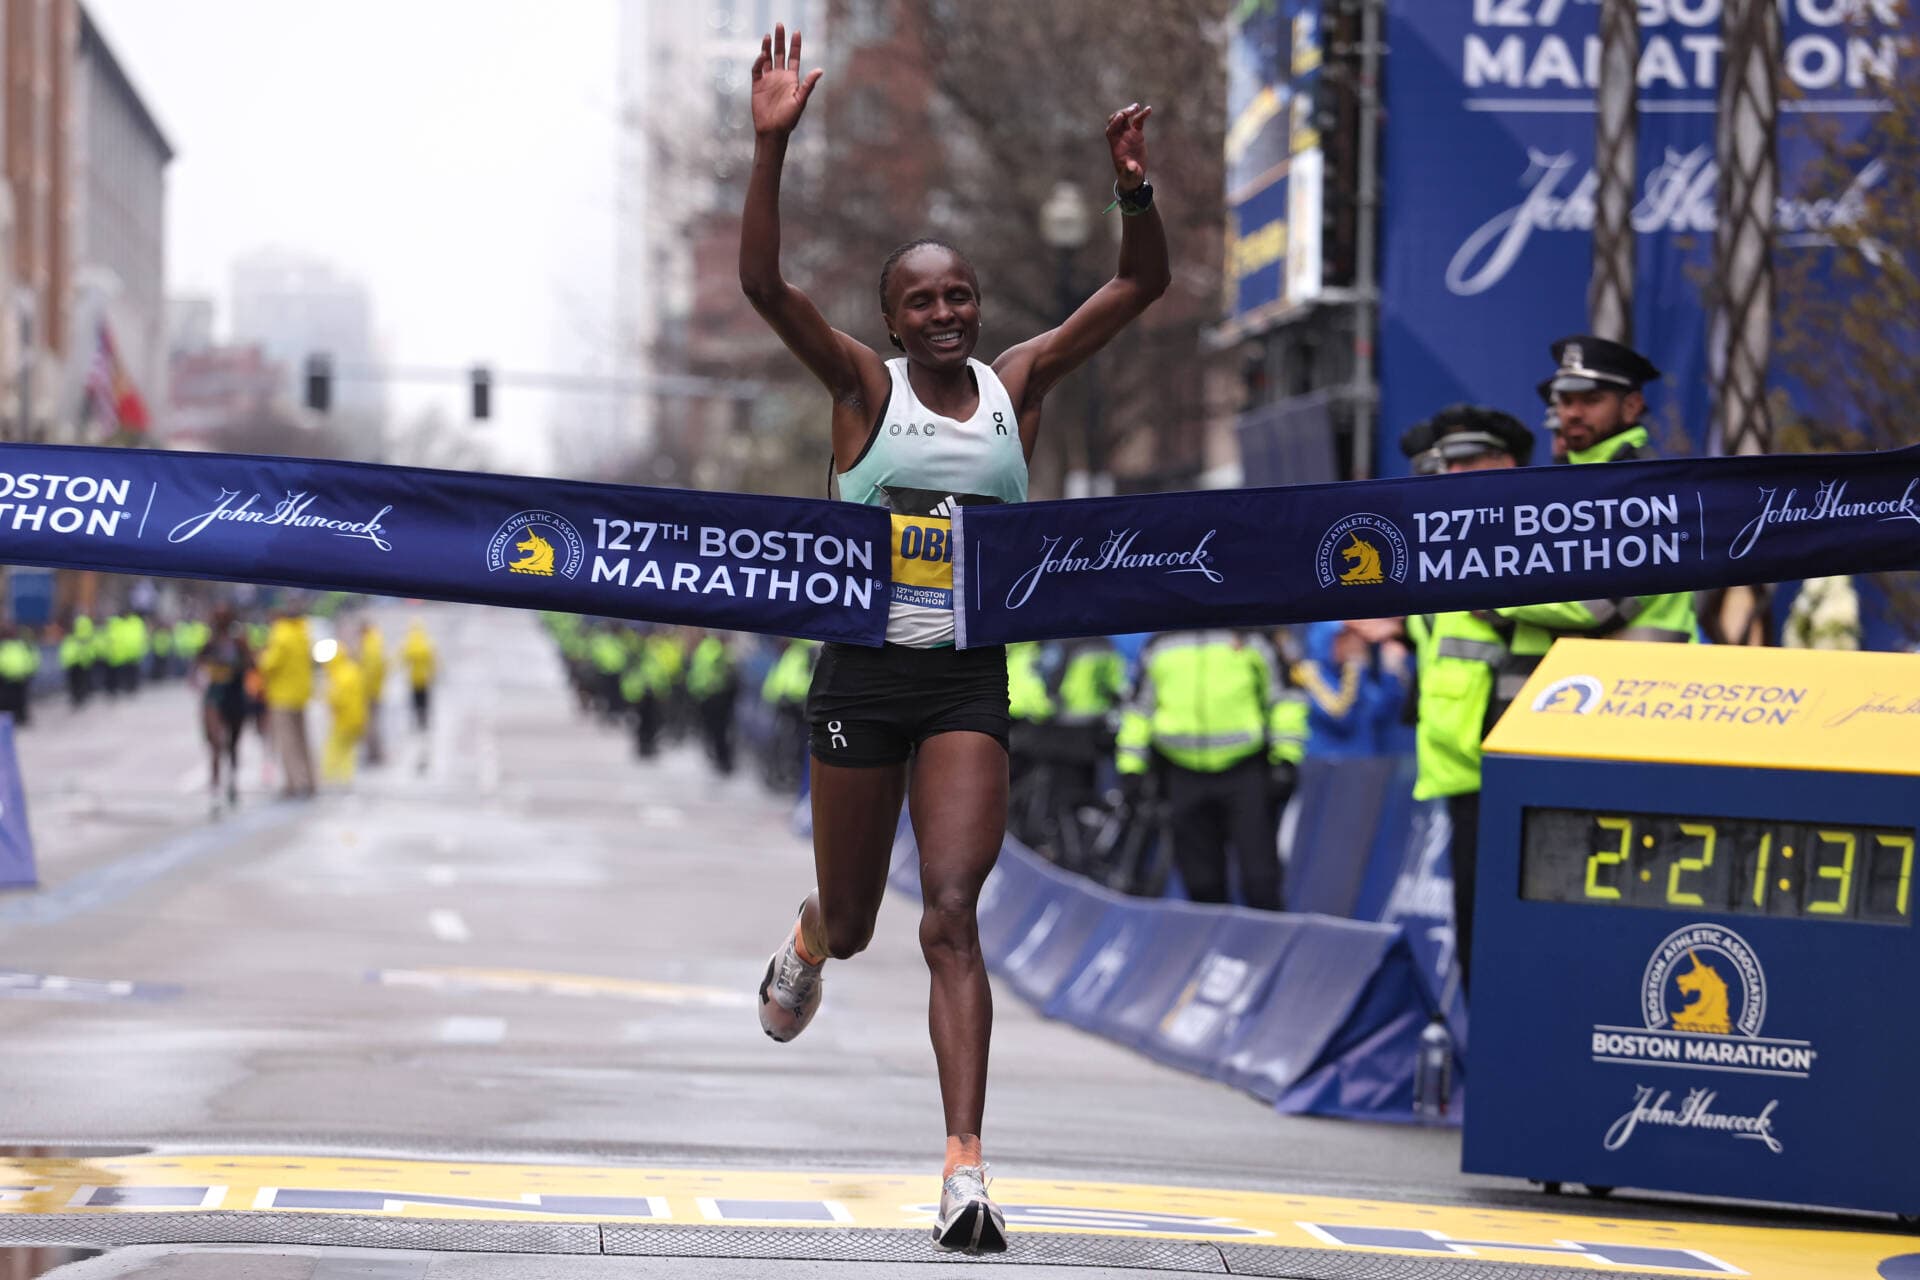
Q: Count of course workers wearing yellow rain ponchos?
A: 4